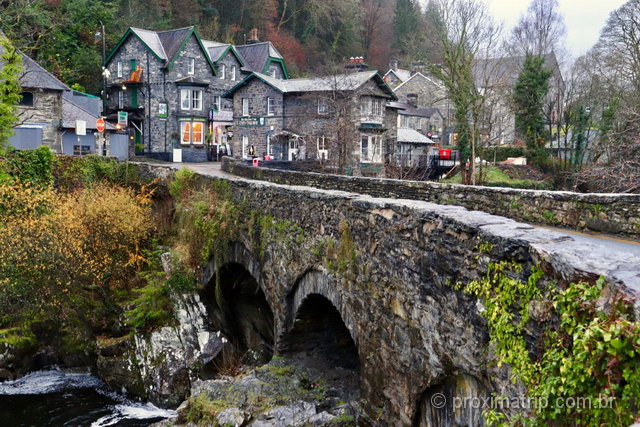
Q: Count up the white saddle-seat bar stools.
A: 0